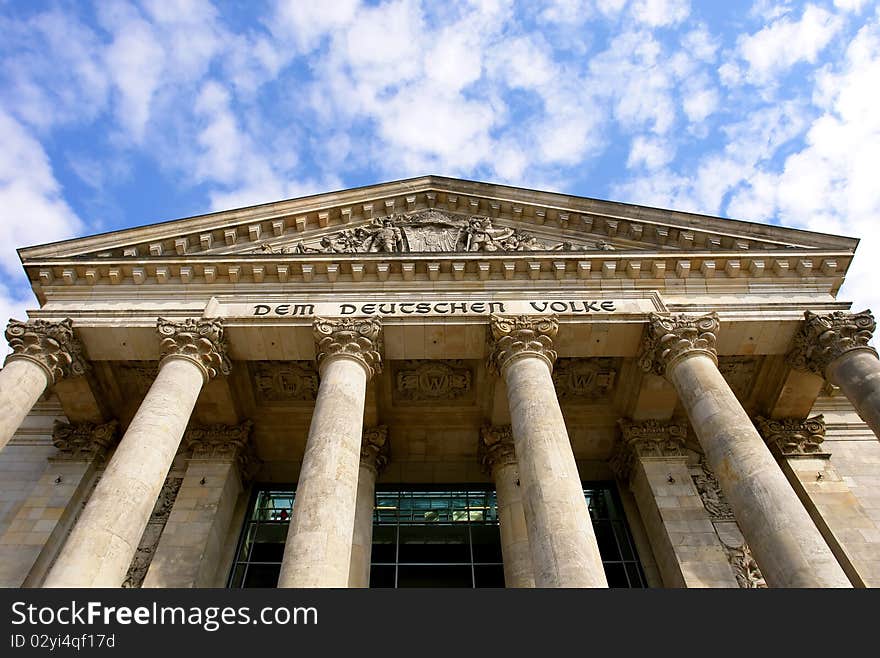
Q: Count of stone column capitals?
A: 12